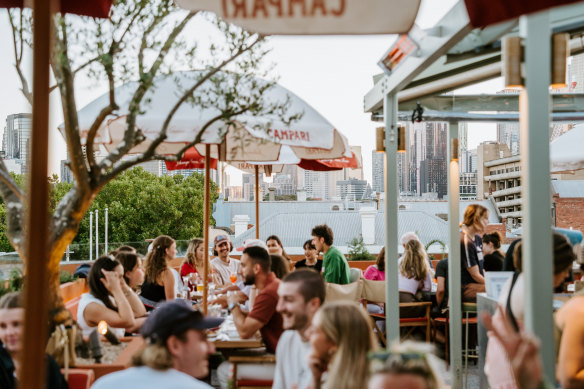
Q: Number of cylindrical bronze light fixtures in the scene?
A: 5